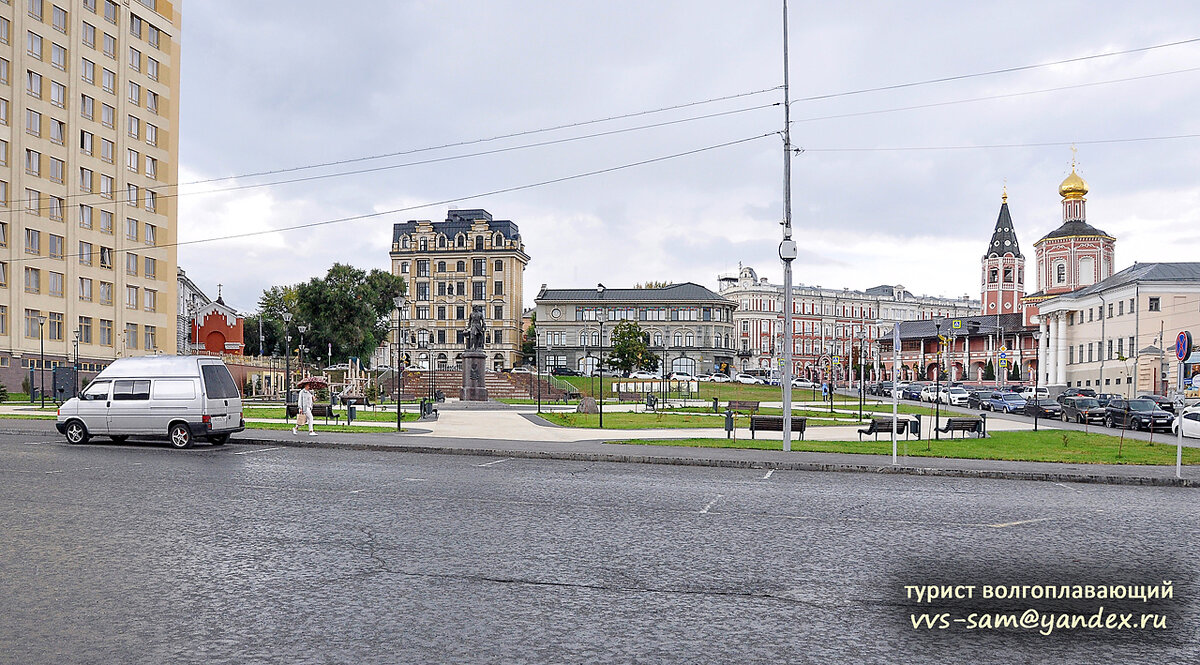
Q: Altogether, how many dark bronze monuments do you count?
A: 1